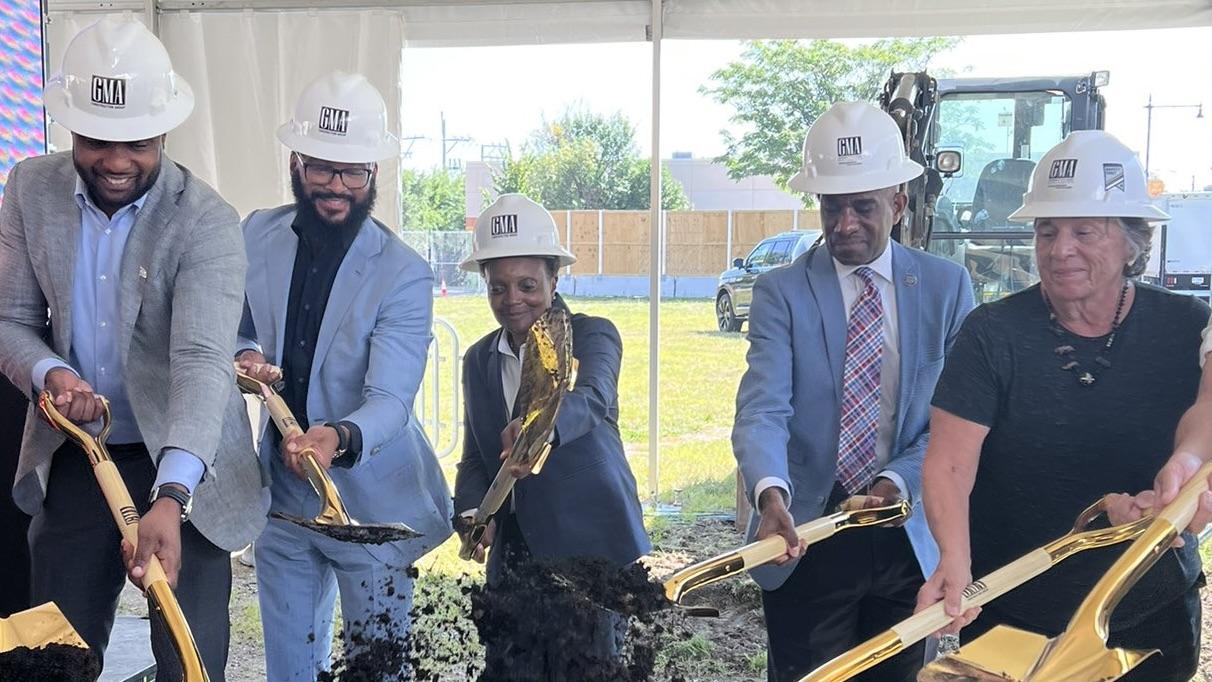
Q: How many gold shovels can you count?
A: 7